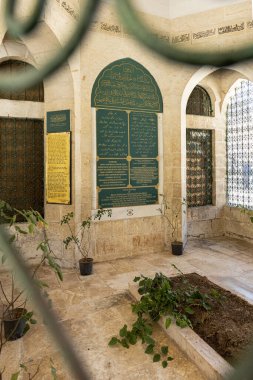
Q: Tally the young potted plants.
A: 3